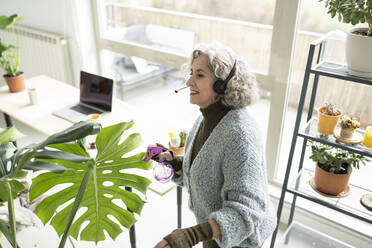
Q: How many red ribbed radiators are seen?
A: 0